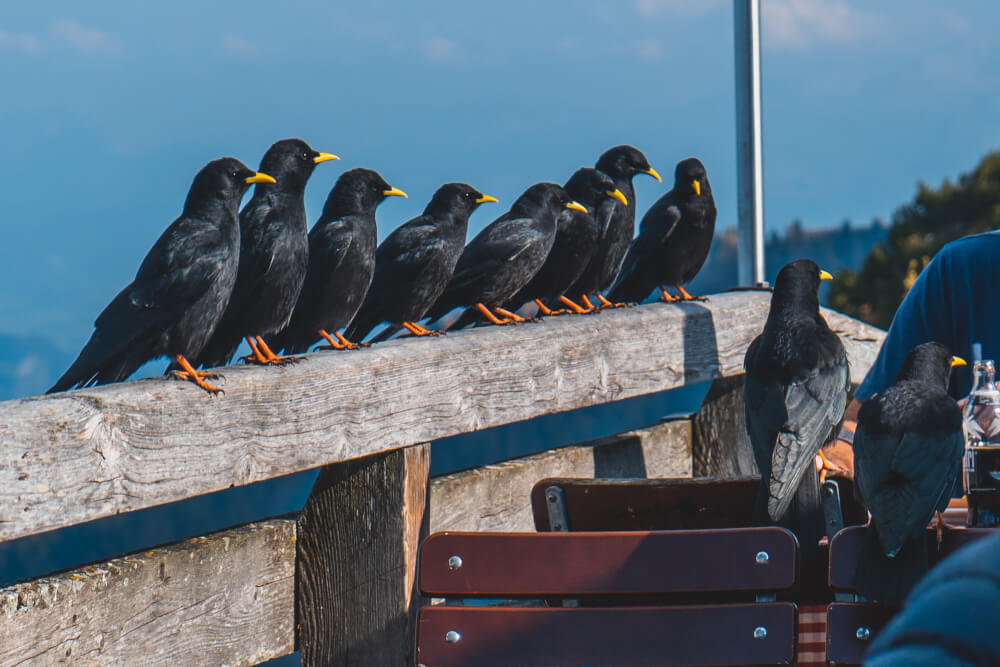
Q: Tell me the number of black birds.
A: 10